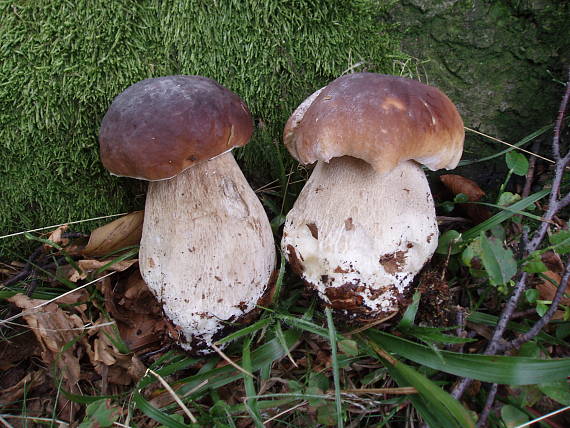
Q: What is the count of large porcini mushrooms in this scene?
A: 2